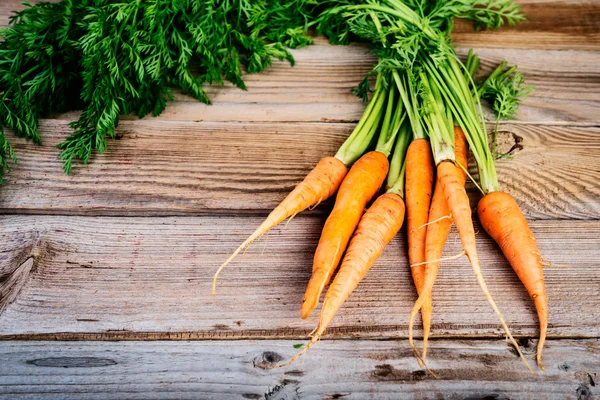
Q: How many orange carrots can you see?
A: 7